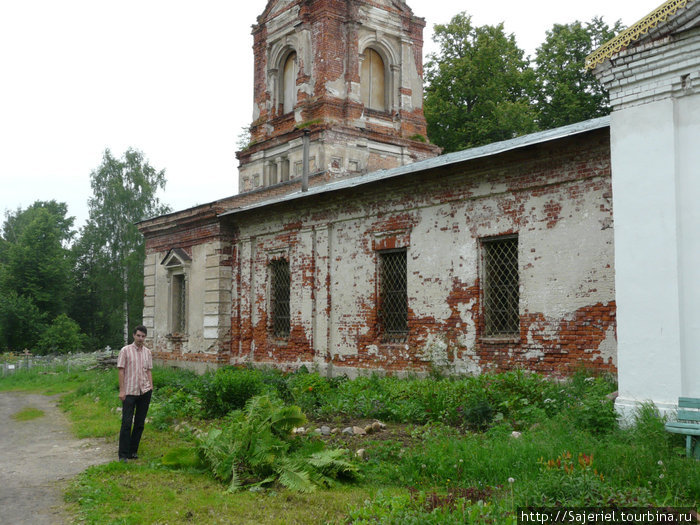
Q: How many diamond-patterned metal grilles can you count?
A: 3